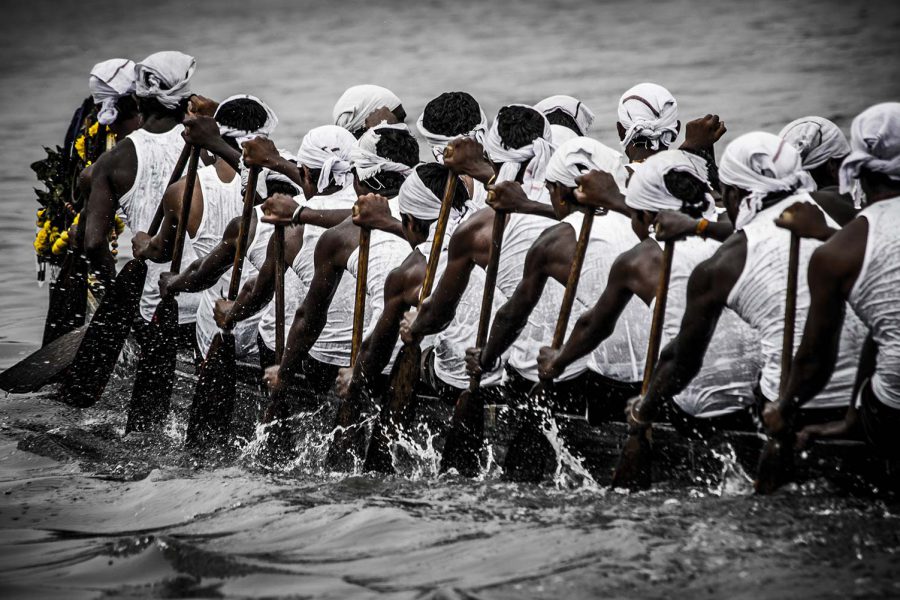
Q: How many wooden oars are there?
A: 12